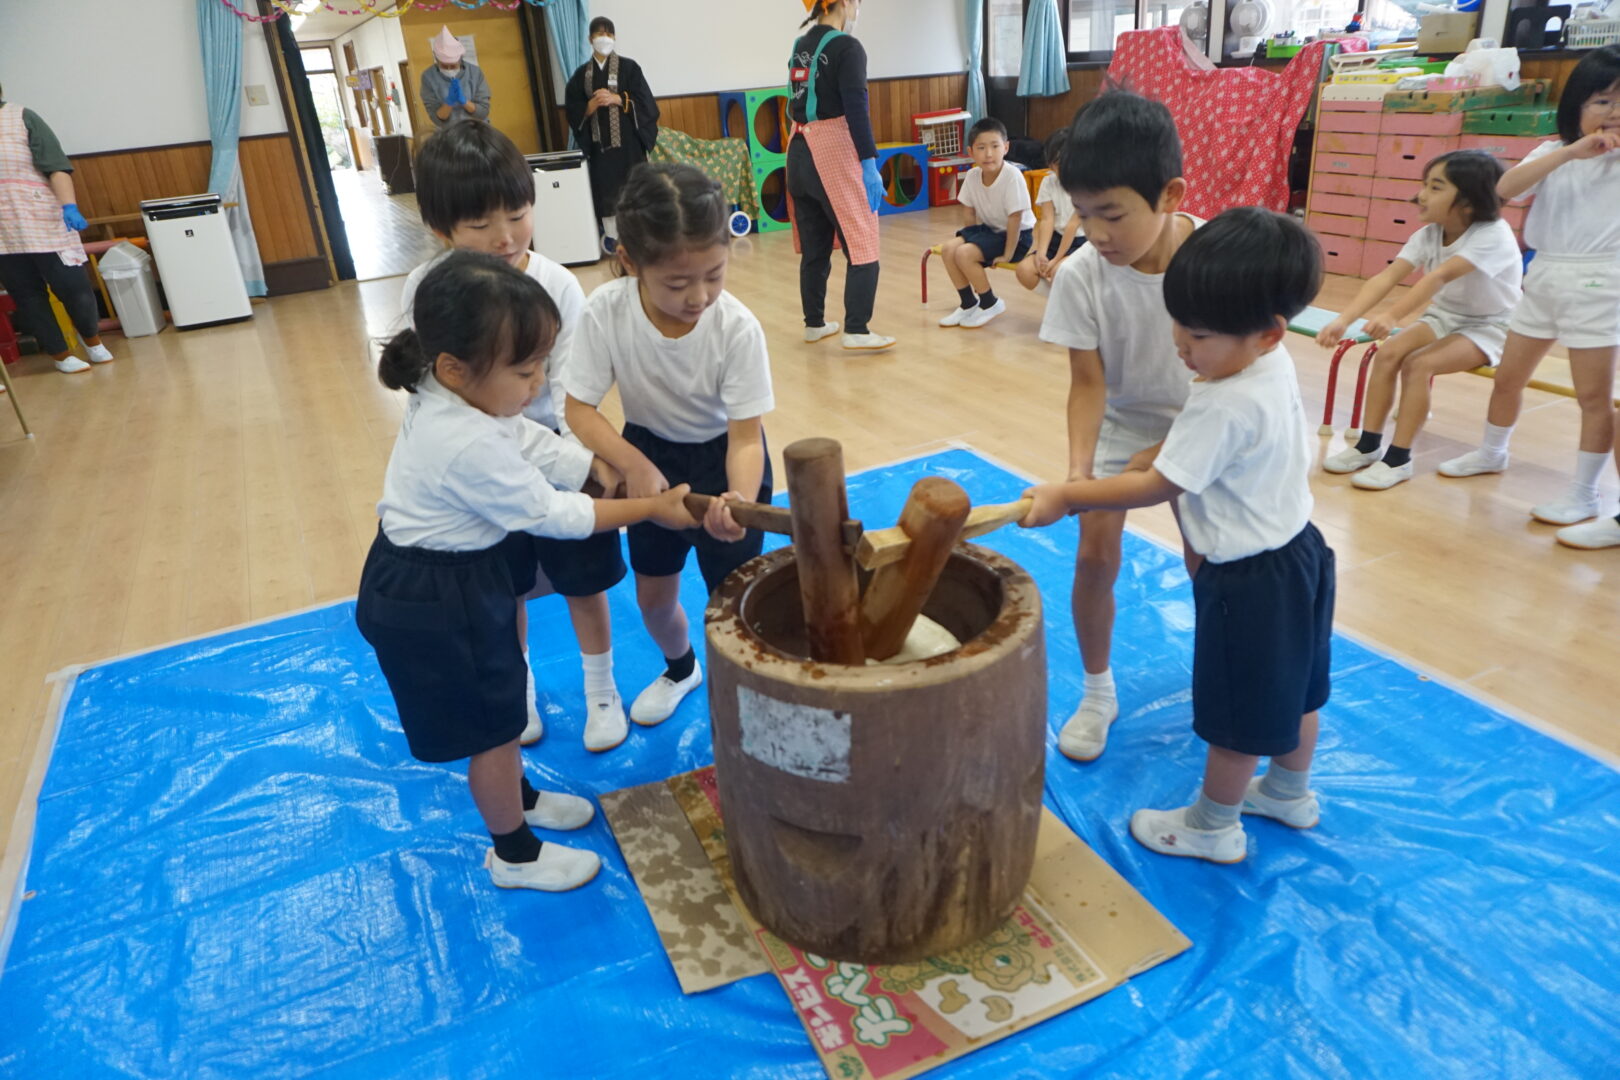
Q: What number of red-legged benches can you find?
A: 3